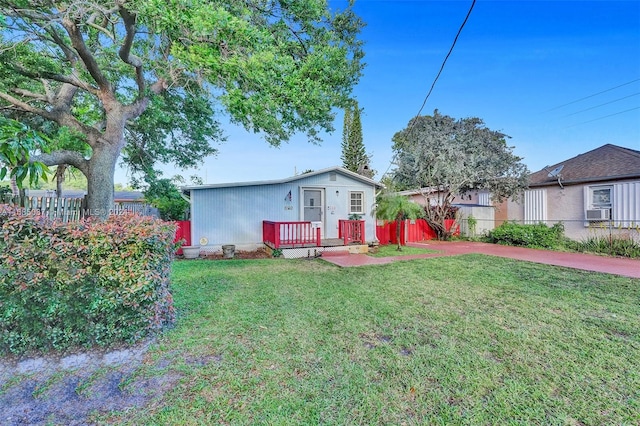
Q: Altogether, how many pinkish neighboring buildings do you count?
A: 1